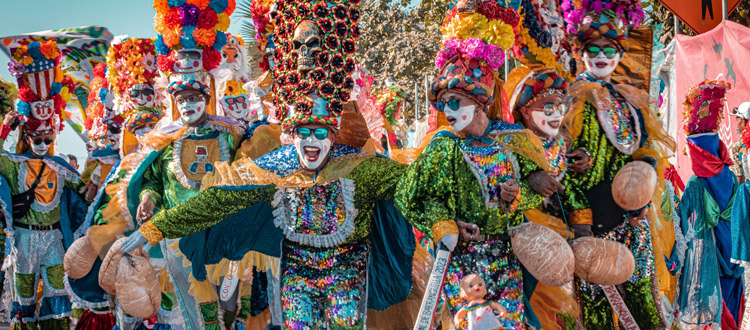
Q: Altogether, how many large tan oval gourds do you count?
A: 6